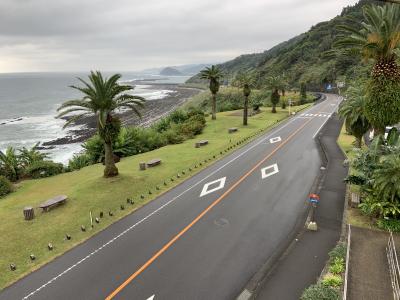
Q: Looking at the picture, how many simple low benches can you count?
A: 4